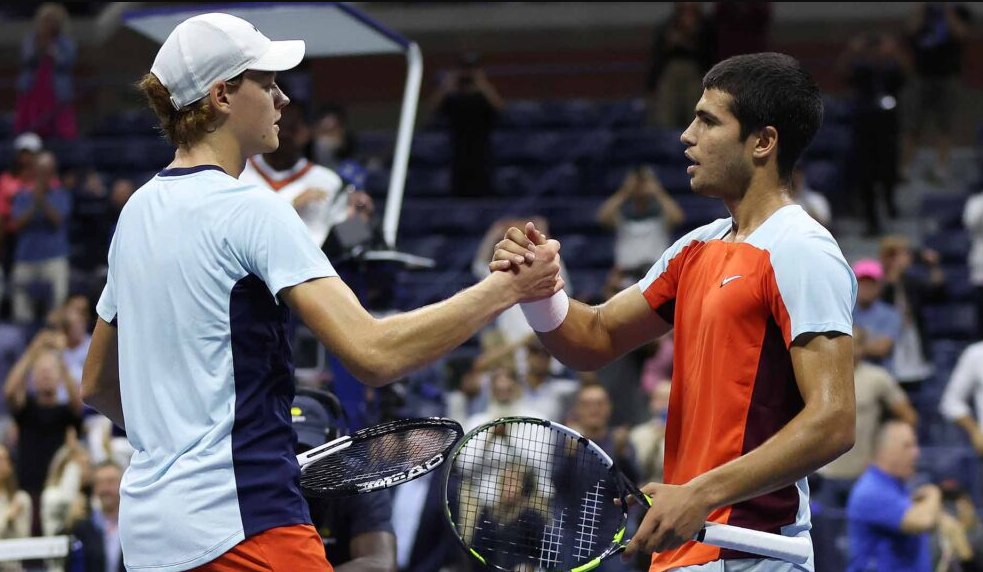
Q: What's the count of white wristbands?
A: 1